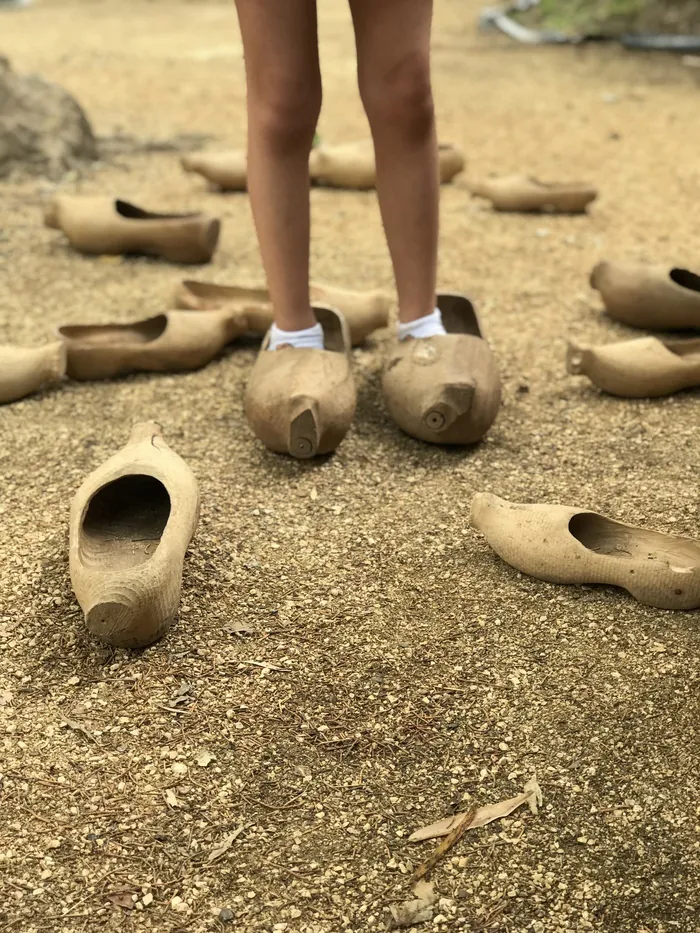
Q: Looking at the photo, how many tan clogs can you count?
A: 13